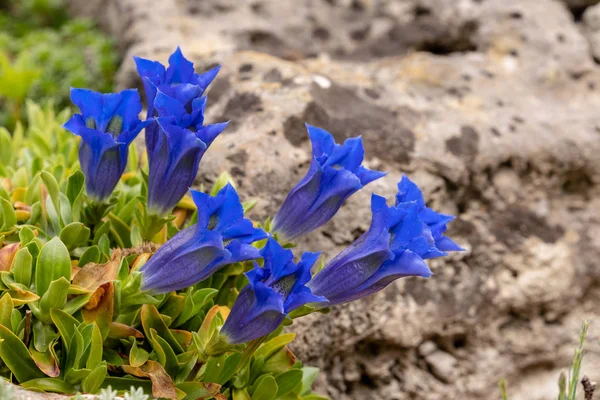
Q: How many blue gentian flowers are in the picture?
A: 8